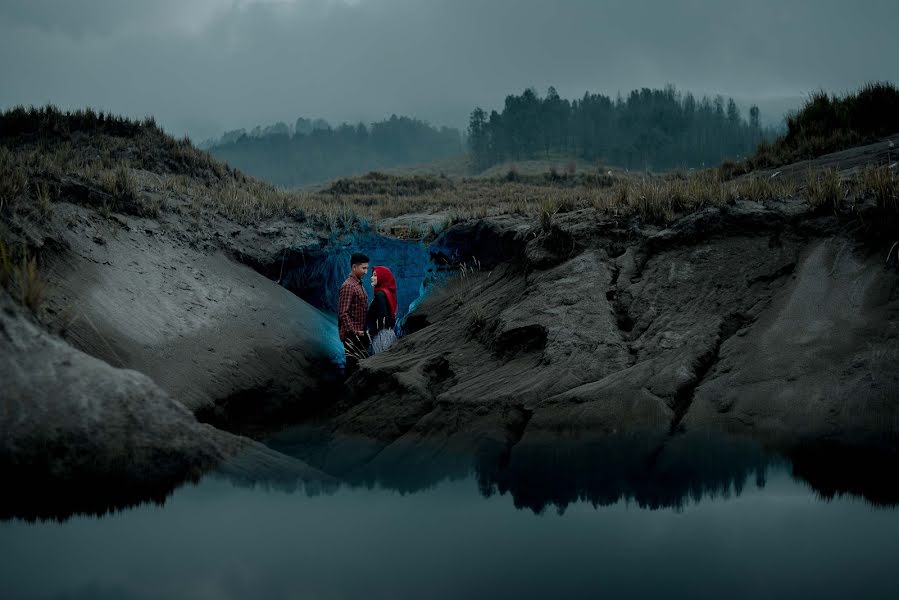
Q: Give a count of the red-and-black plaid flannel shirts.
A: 1